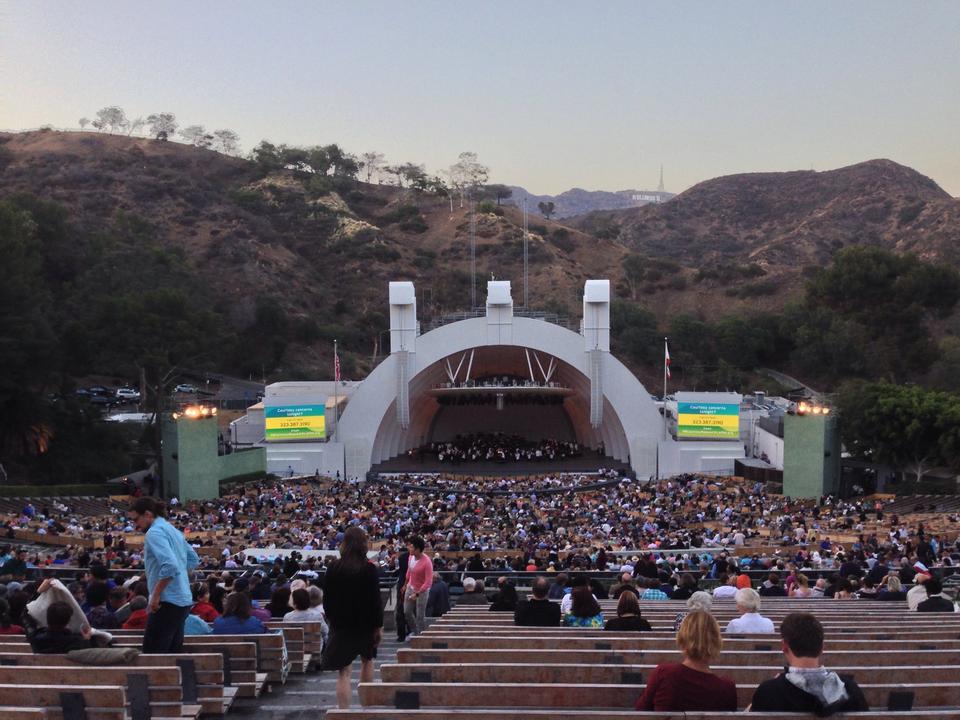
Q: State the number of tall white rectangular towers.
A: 3